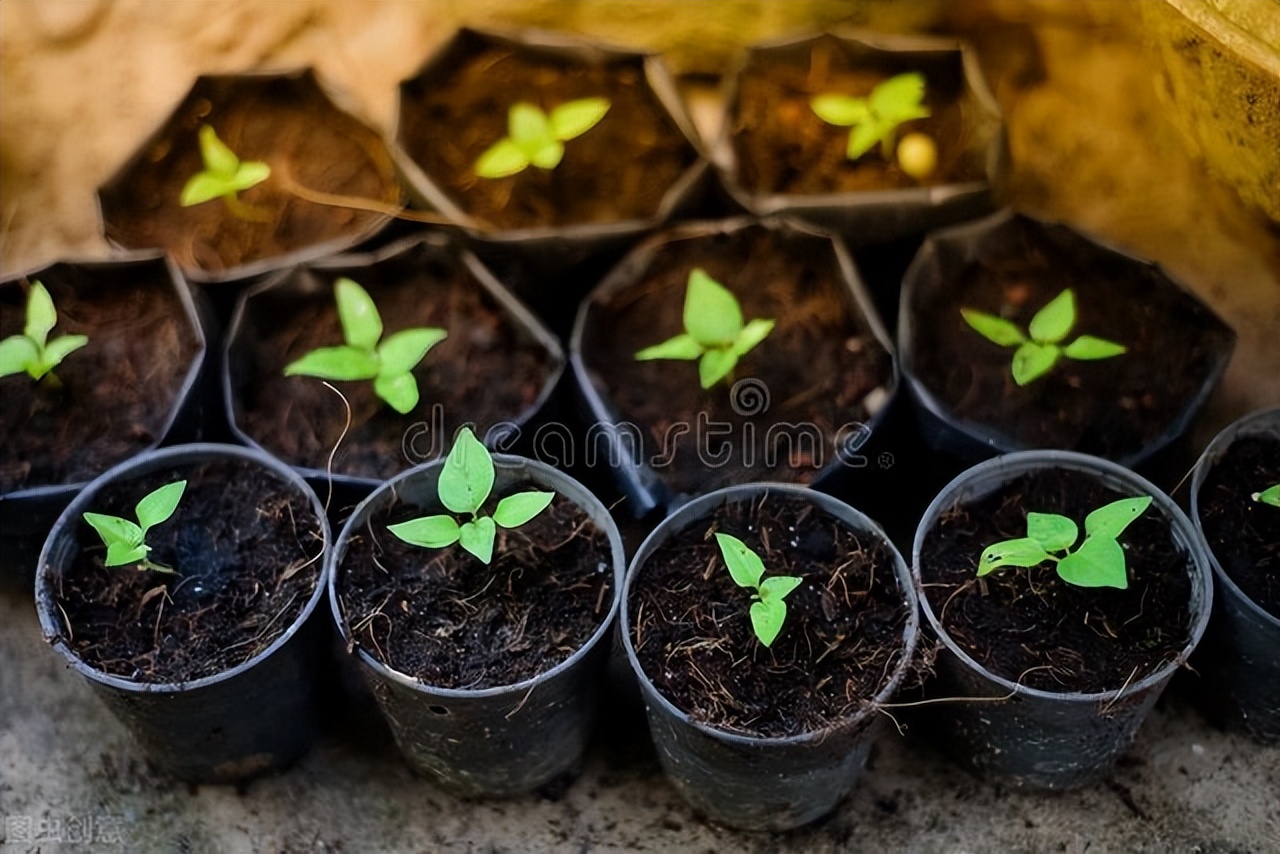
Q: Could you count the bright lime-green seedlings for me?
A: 12